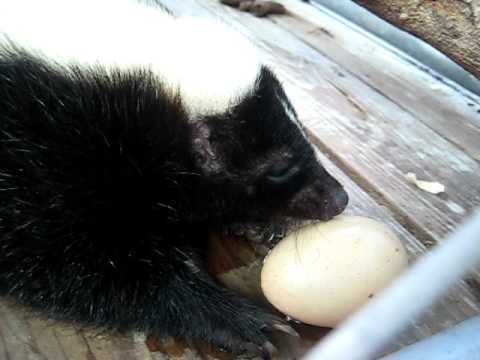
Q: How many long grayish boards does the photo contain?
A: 3